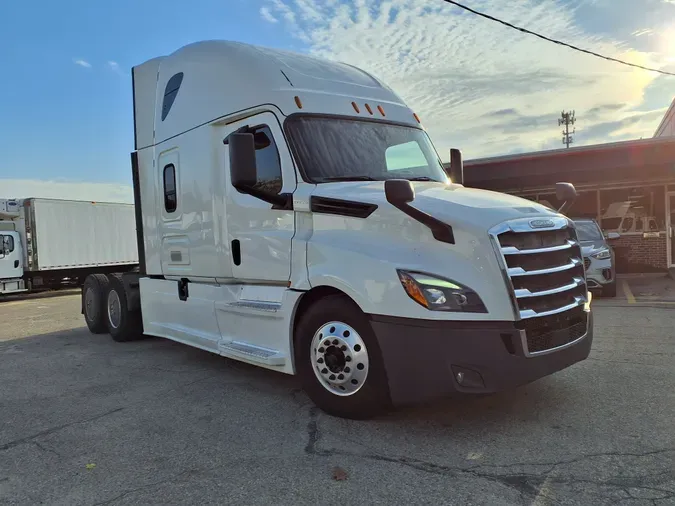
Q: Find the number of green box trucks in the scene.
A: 0